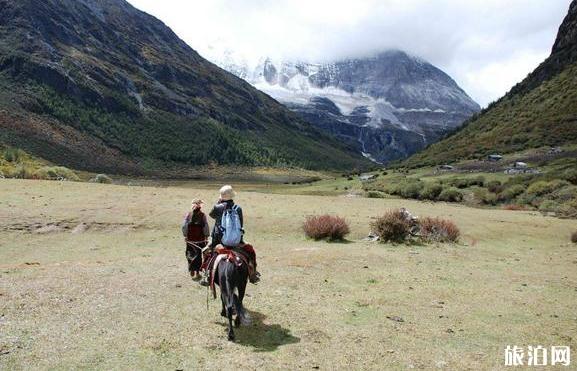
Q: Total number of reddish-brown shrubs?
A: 3